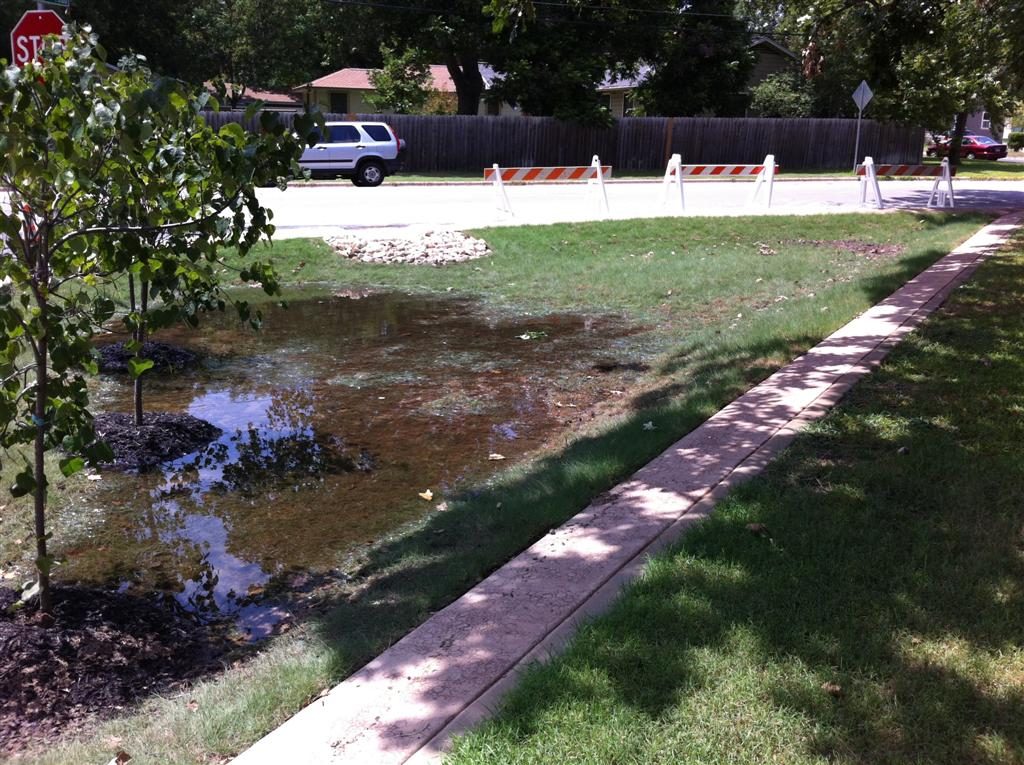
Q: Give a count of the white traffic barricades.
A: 3